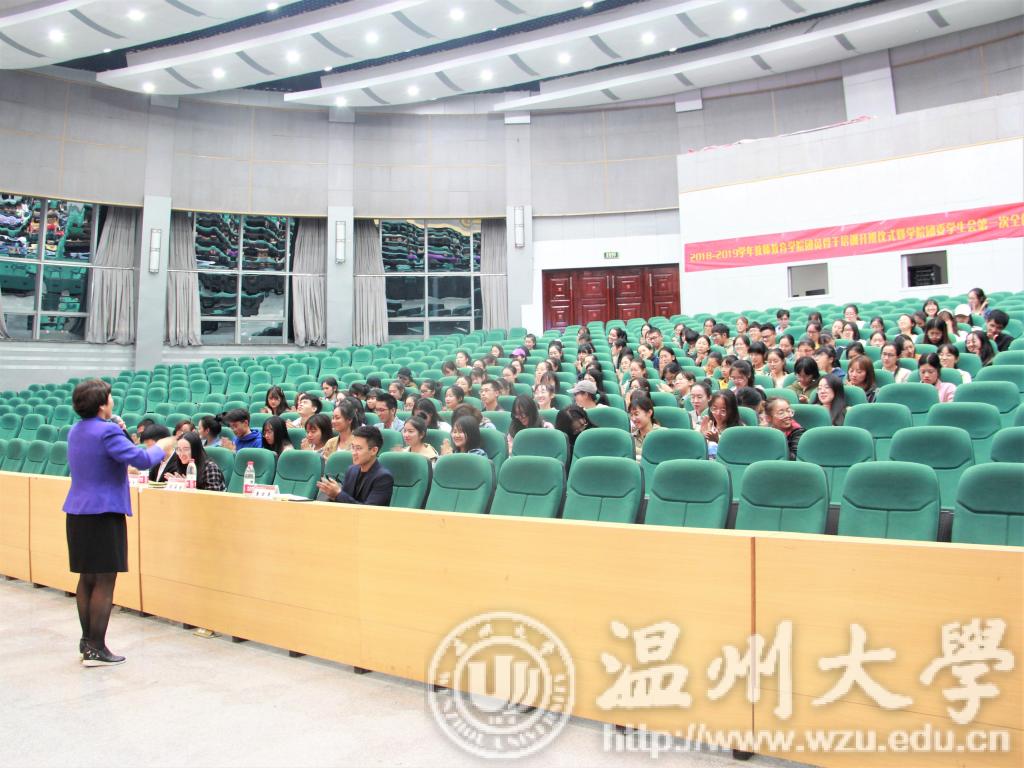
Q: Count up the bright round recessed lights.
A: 13